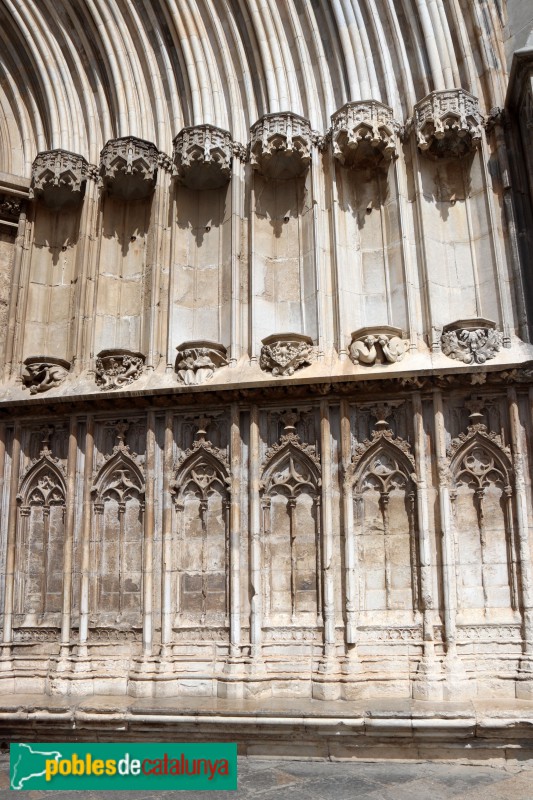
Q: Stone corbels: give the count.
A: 6